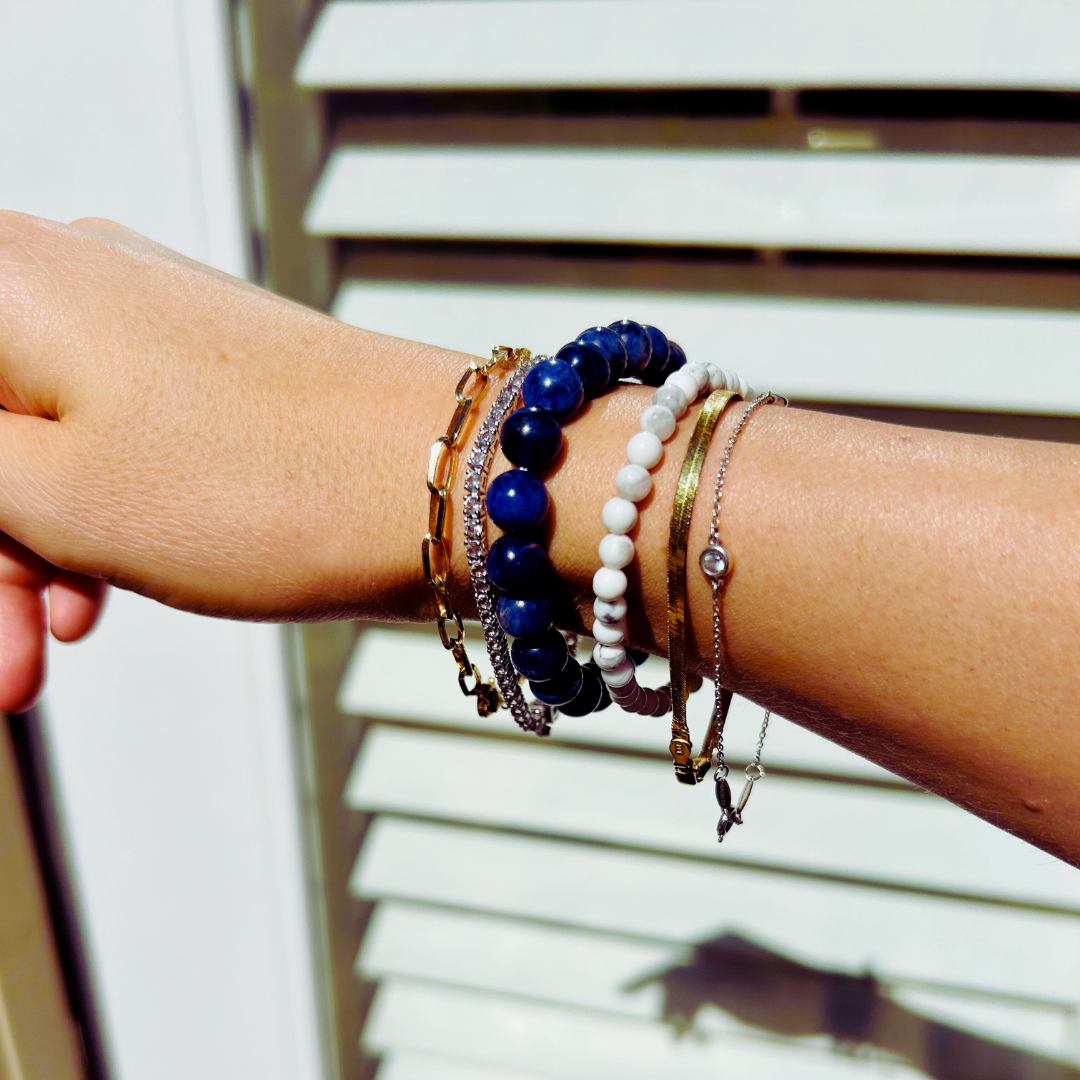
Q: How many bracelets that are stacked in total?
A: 6